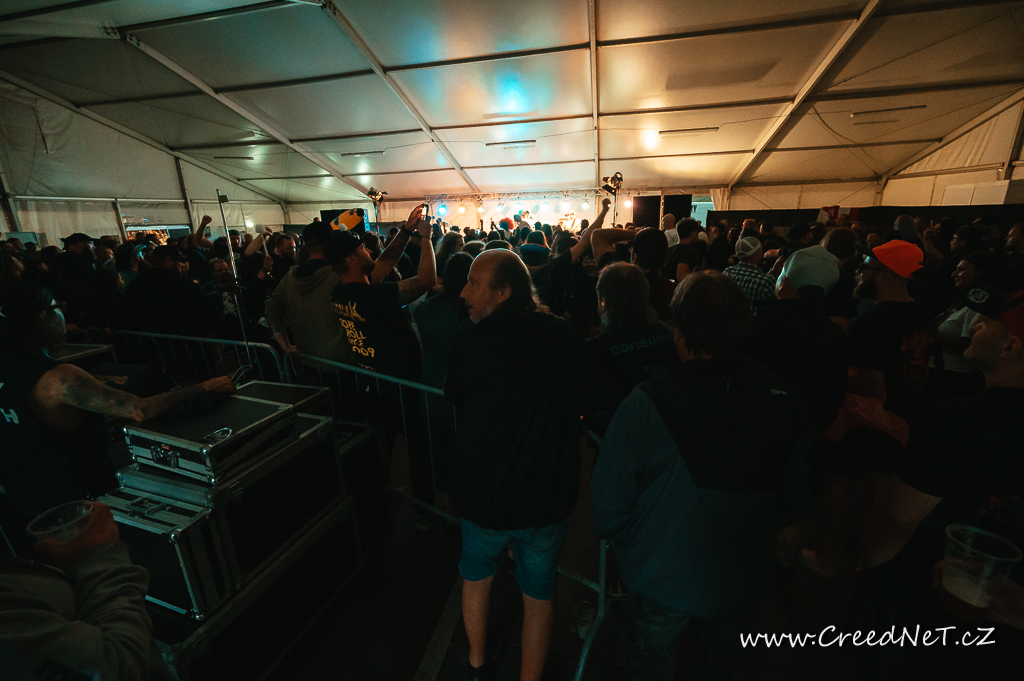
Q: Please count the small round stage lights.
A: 9